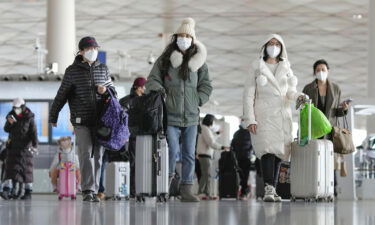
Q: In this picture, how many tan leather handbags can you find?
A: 1